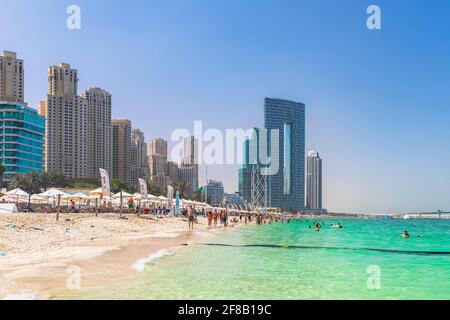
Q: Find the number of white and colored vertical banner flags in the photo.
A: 4